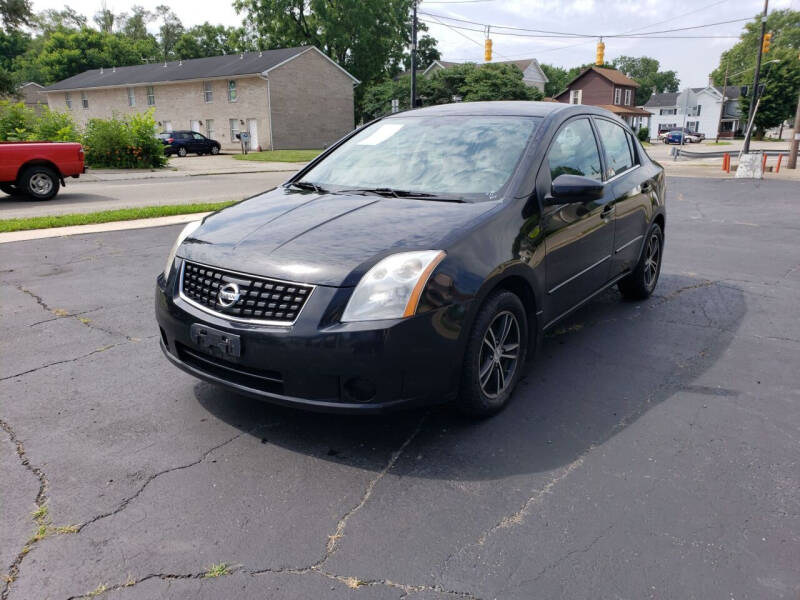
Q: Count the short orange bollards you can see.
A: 4